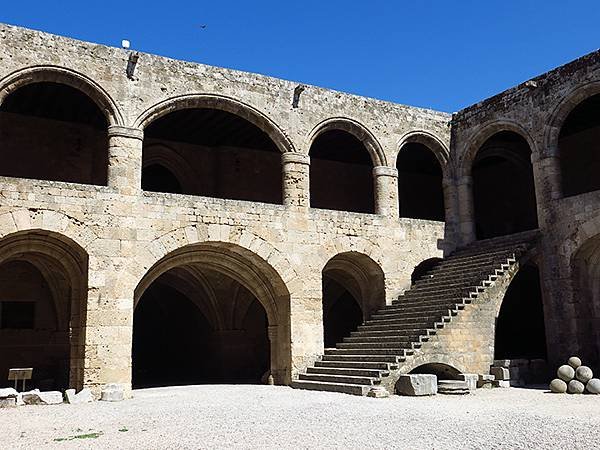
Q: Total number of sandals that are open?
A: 0